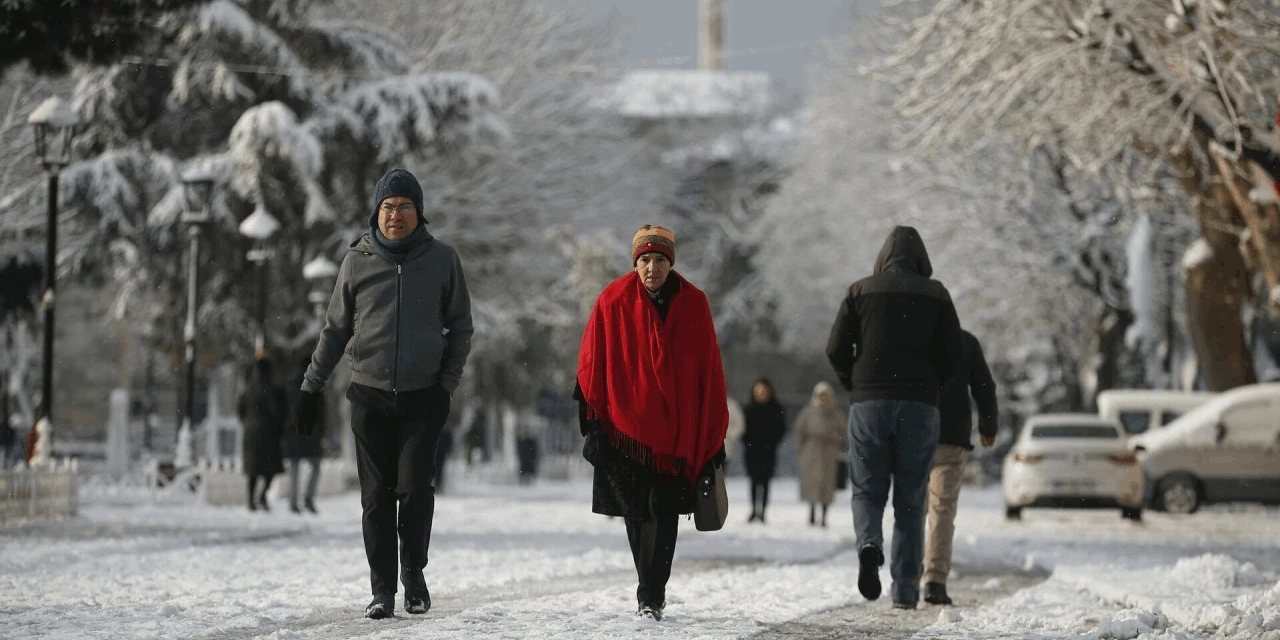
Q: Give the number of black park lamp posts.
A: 4